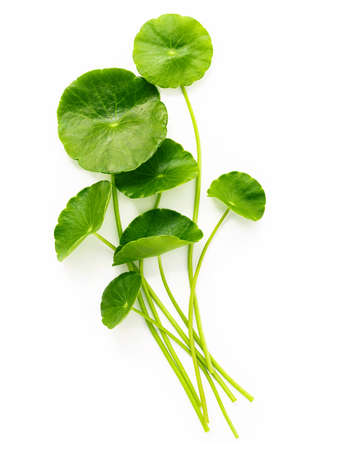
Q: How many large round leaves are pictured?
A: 2